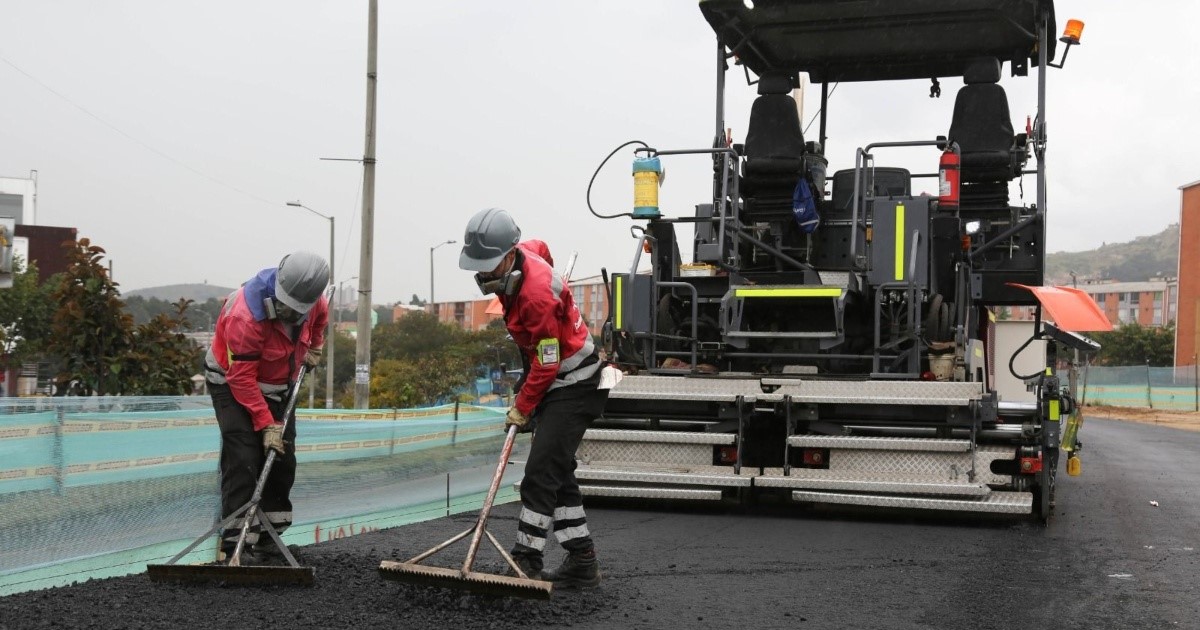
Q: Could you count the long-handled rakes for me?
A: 2